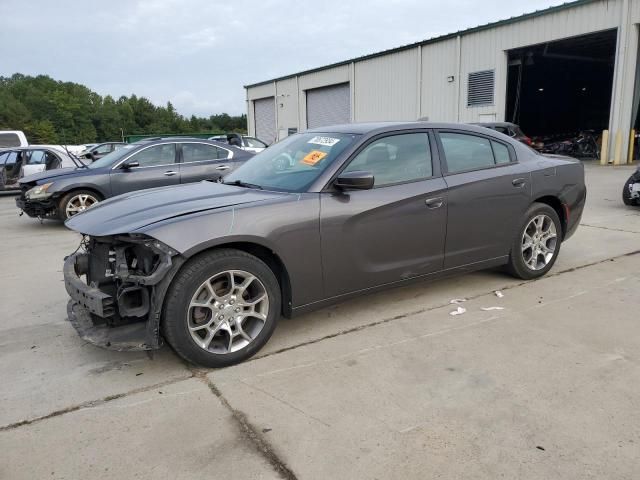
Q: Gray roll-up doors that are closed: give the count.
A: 2